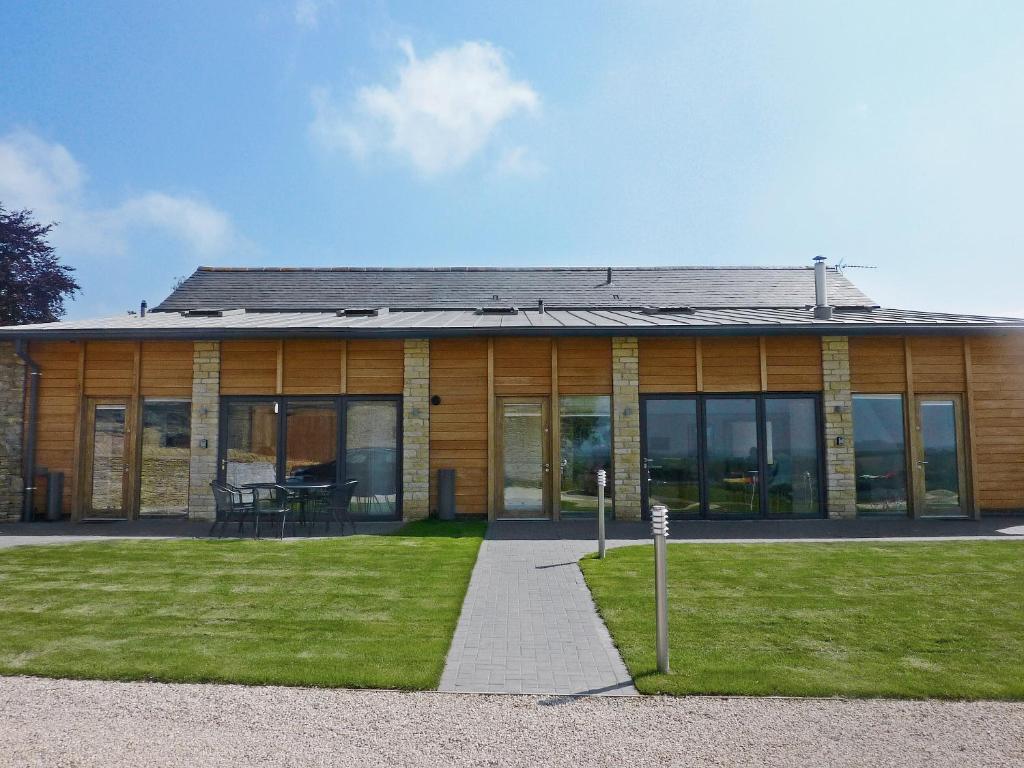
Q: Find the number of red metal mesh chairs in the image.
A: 0